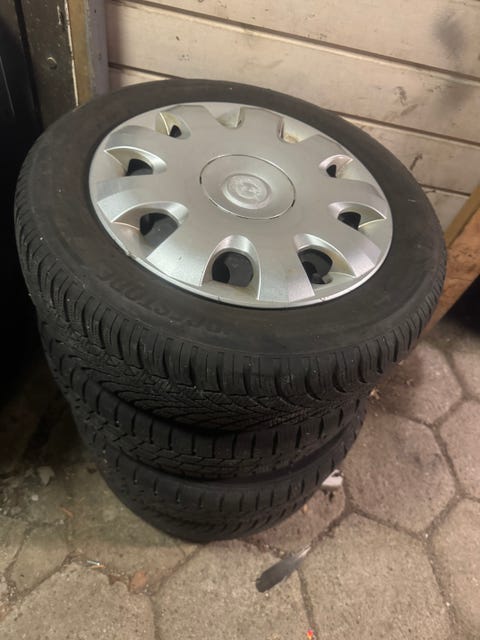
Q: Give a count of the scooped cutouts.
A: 9